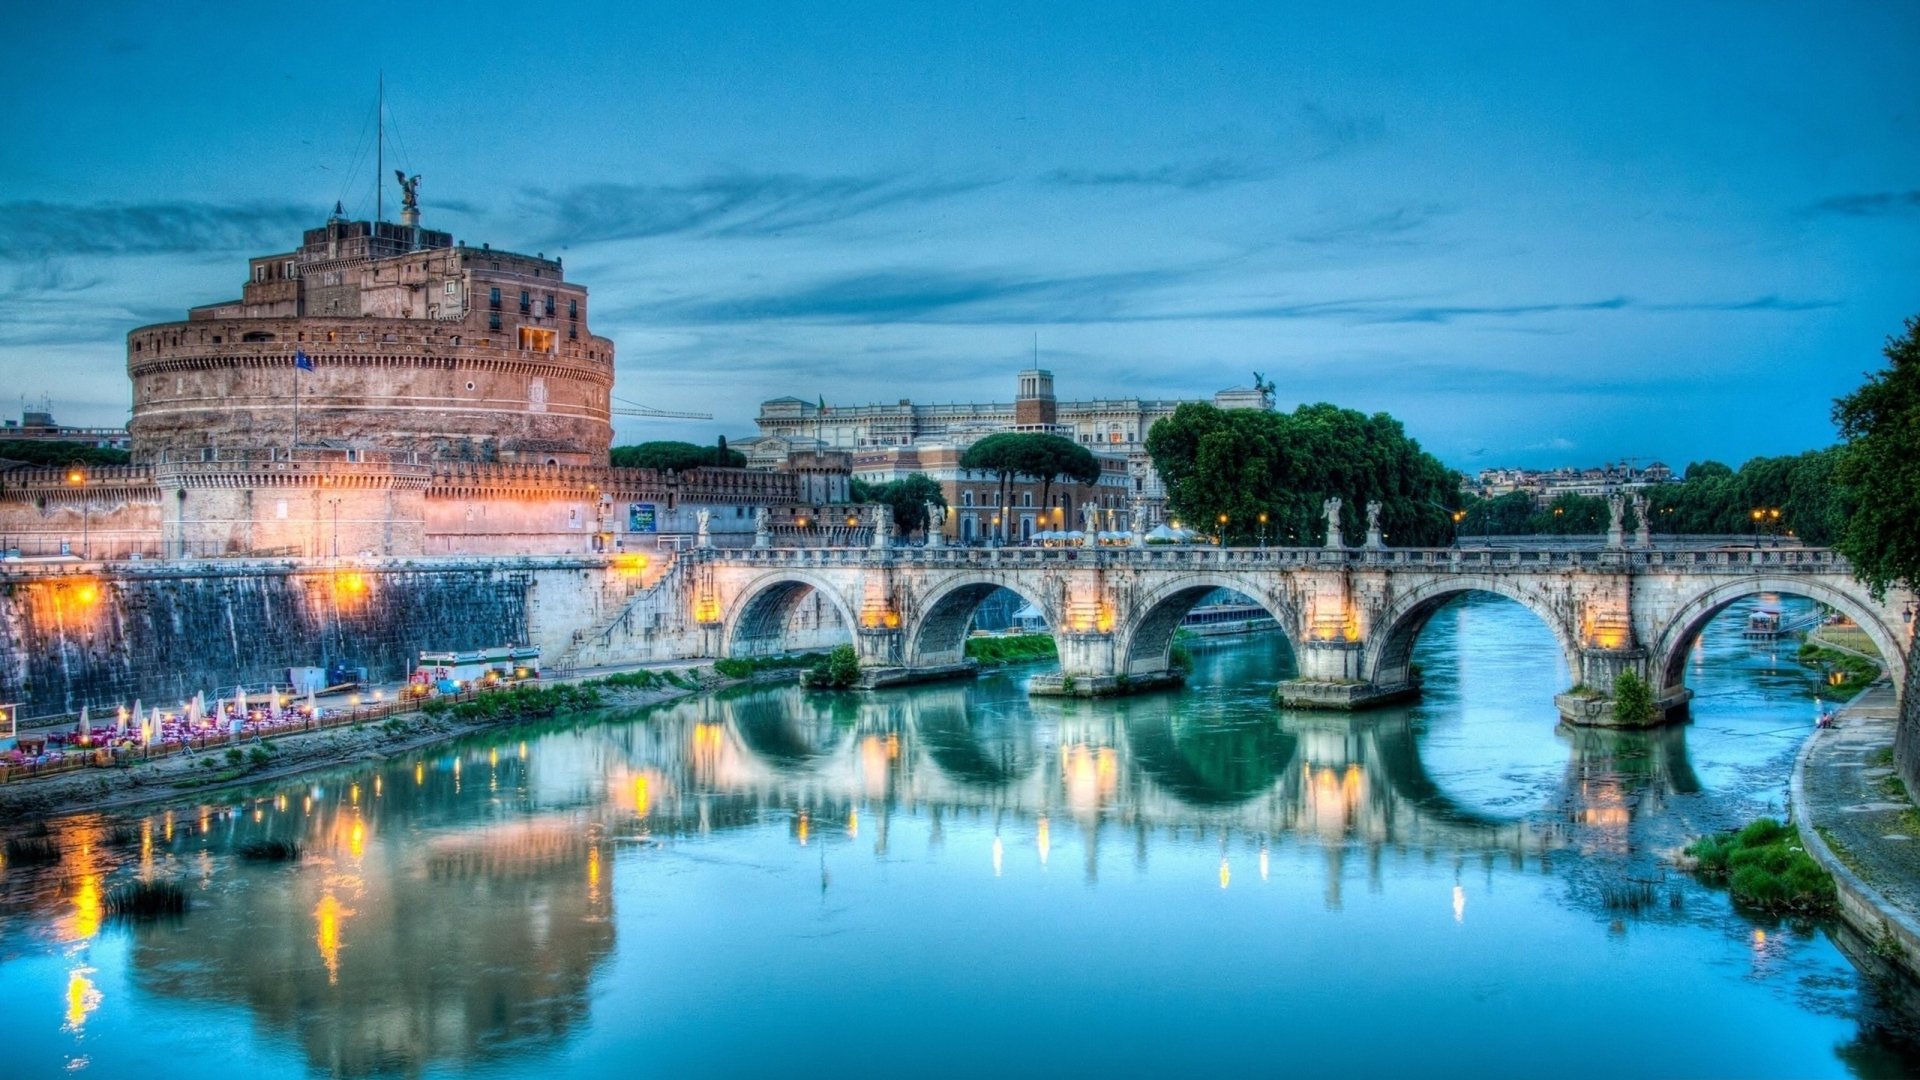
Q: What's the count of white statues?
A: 10